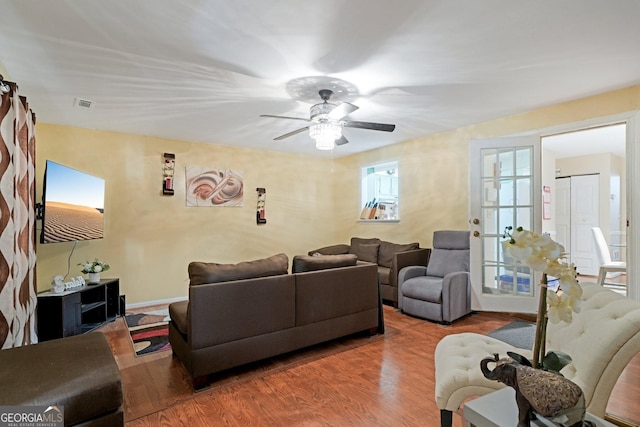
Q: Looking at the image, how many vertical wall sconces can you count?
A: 2